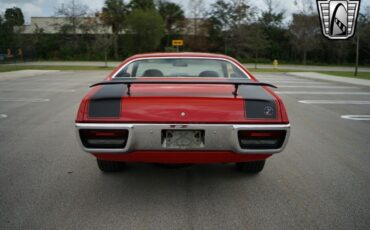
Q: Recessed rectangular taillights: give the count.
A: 2